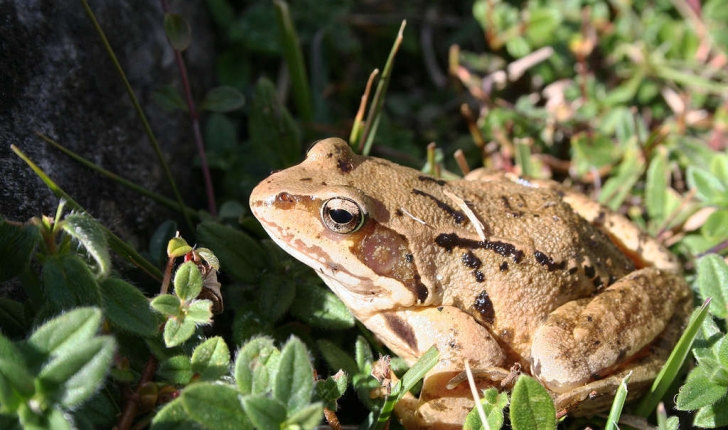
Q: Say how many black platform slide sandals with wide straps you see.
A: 0